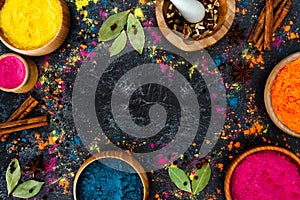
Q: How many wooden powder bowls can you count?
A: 5